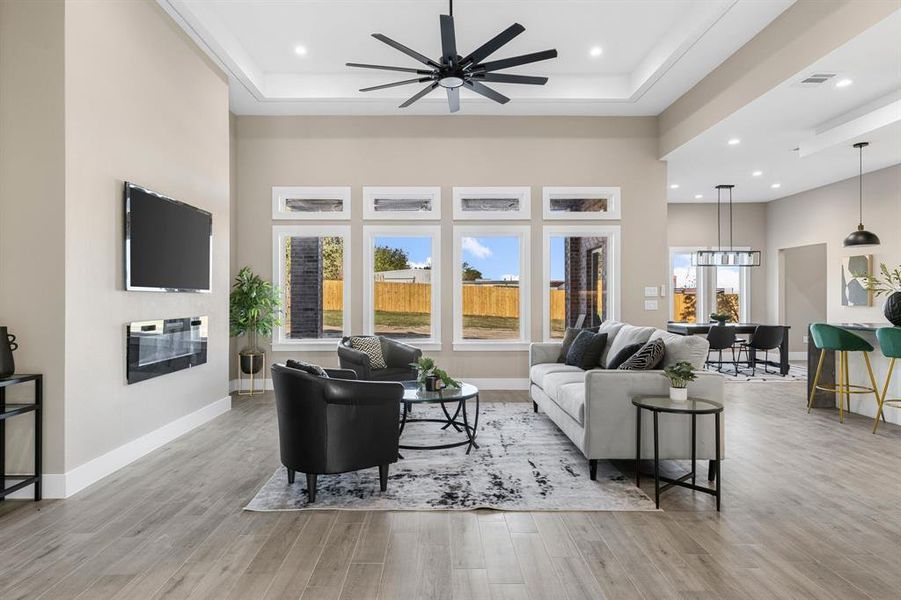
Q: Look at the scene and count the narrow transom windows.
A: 4